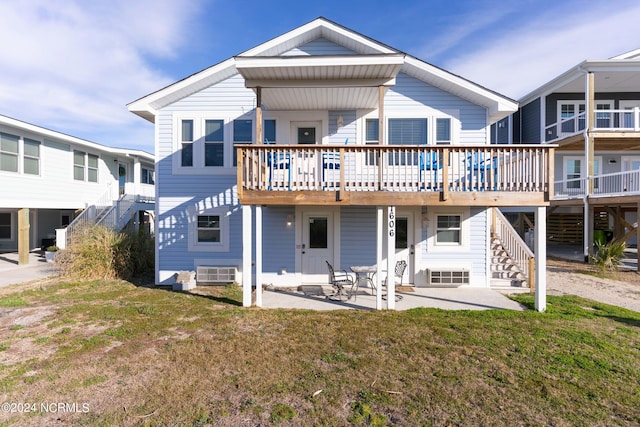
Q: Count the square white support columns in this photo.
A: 5